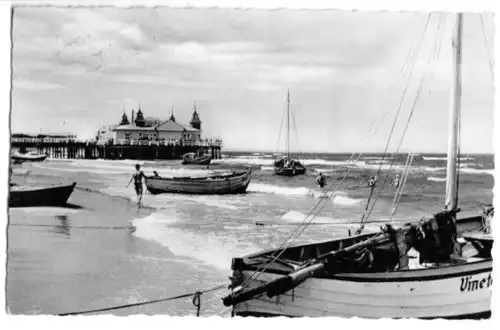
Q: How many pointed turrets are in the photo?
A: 4